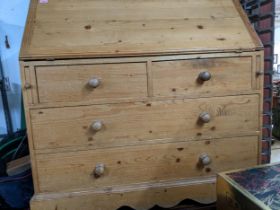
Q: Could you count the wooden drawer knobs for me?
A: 6